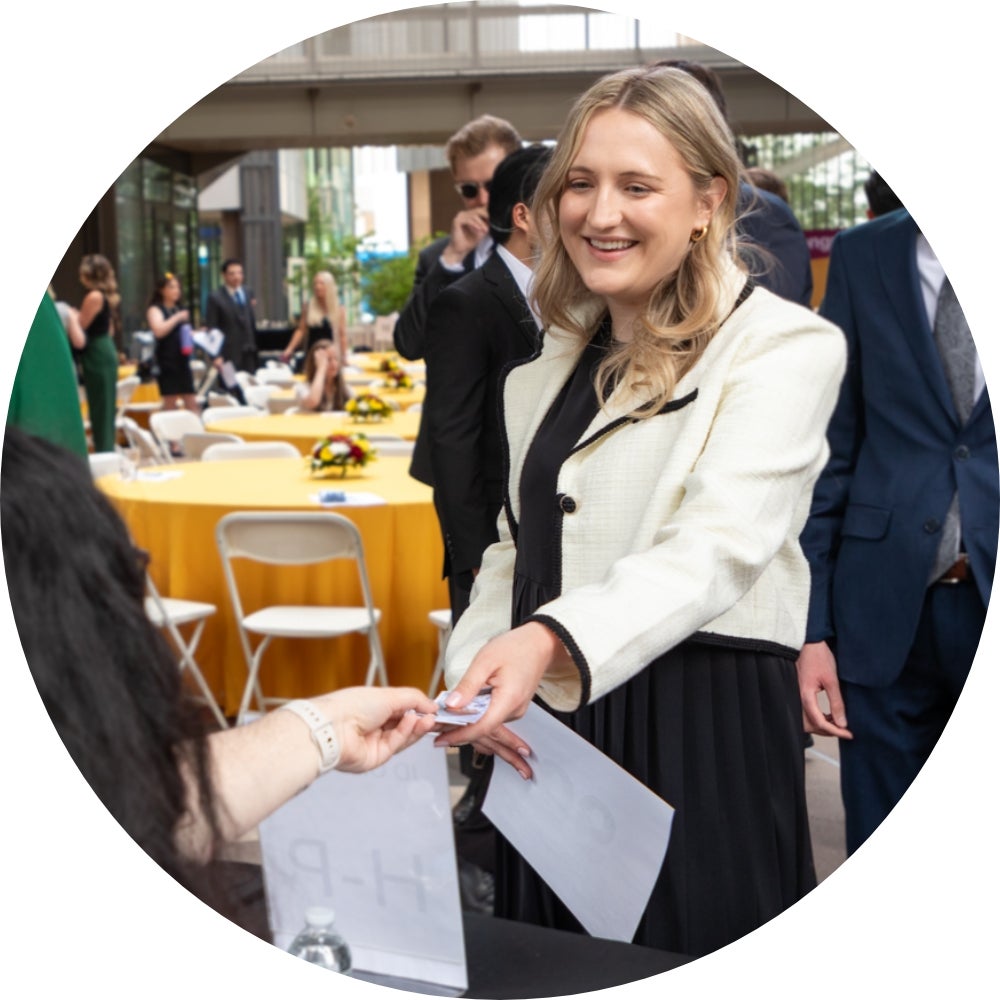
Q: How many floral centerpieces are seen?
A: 4